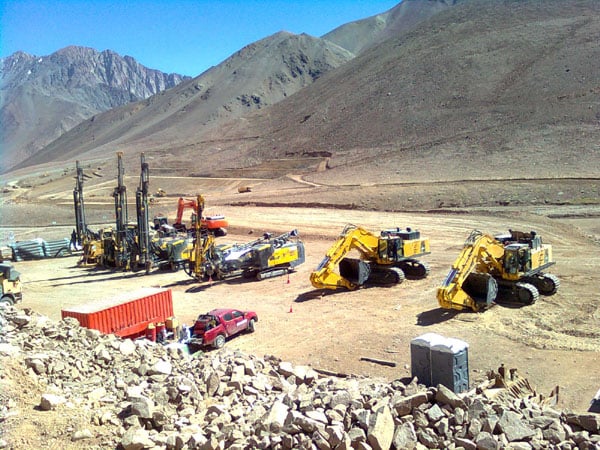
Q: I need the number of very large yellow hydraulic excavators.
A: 2